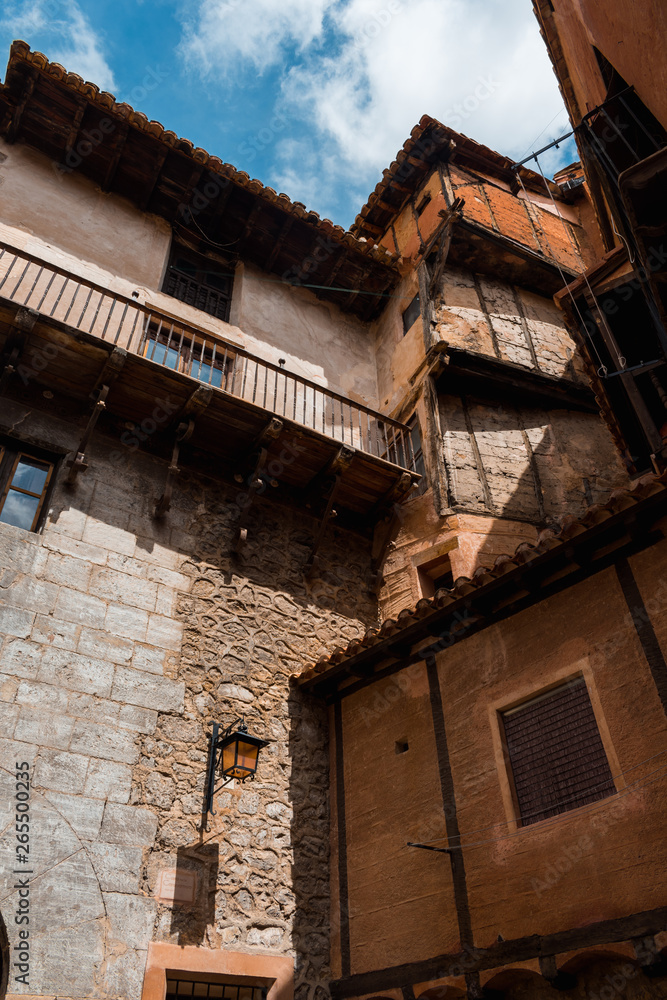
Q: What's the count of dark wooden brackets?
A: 6